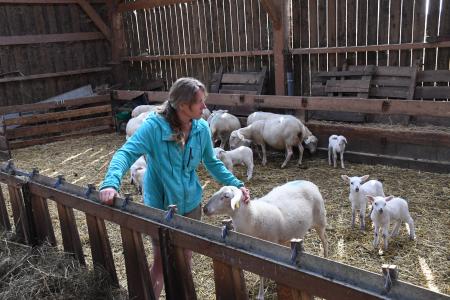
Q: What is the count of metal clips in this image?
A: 9